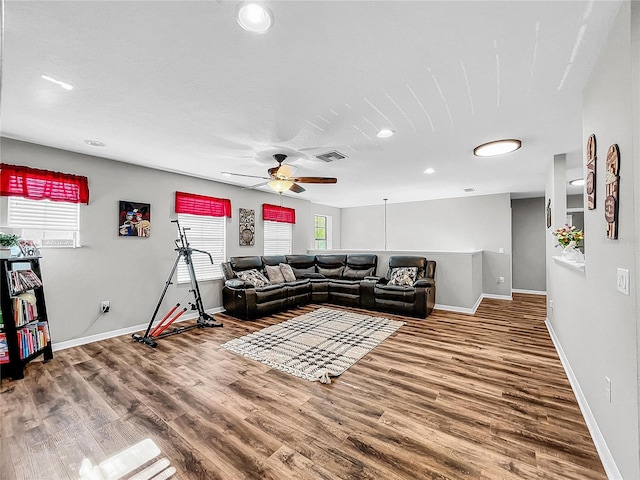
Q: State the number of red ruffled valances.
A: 3